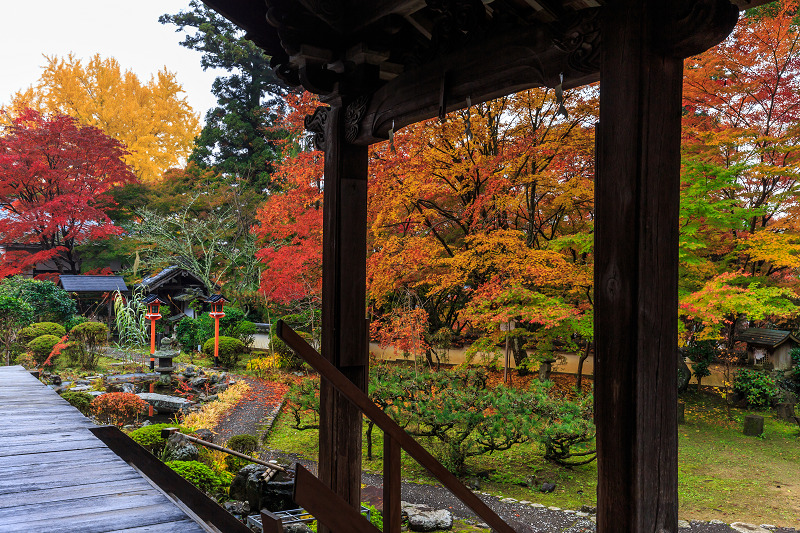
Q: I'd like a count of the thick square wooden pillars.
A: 2